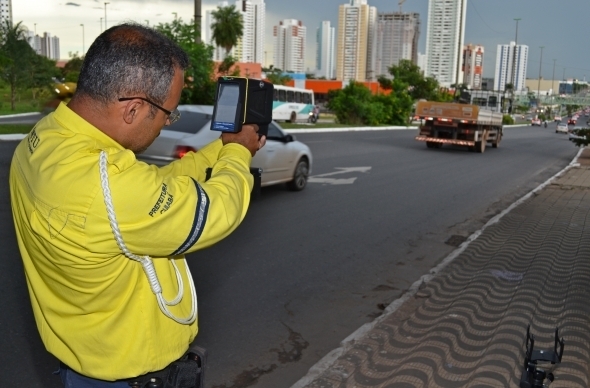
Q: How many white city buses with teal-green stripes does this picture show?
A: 1